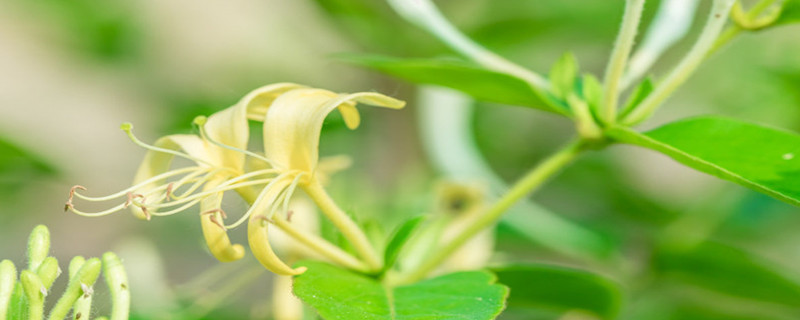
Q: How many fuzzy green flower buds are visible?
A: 7